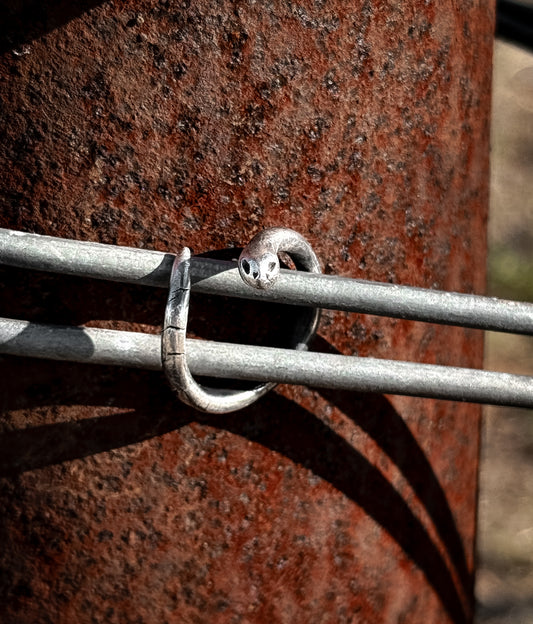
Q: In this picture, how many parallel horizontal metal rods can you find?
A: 2